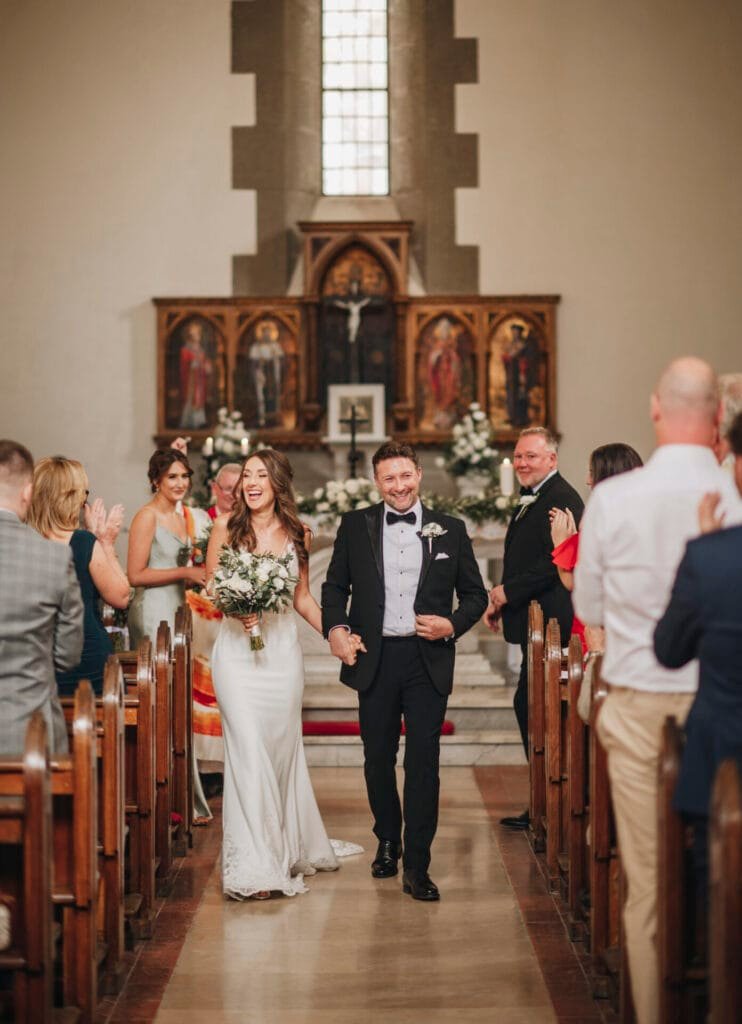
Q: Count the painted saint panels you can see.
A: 4